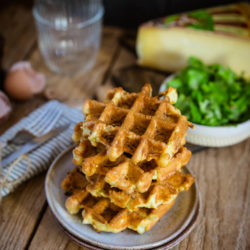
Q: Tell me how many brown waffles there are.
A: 4